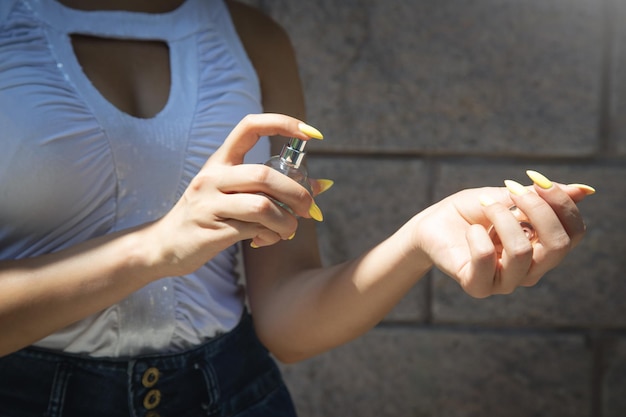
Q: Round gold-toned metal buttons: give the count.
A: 3